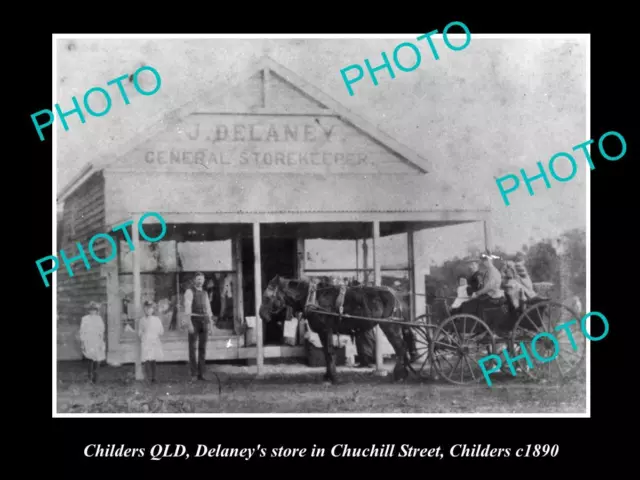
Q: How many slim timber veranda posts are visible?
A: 4